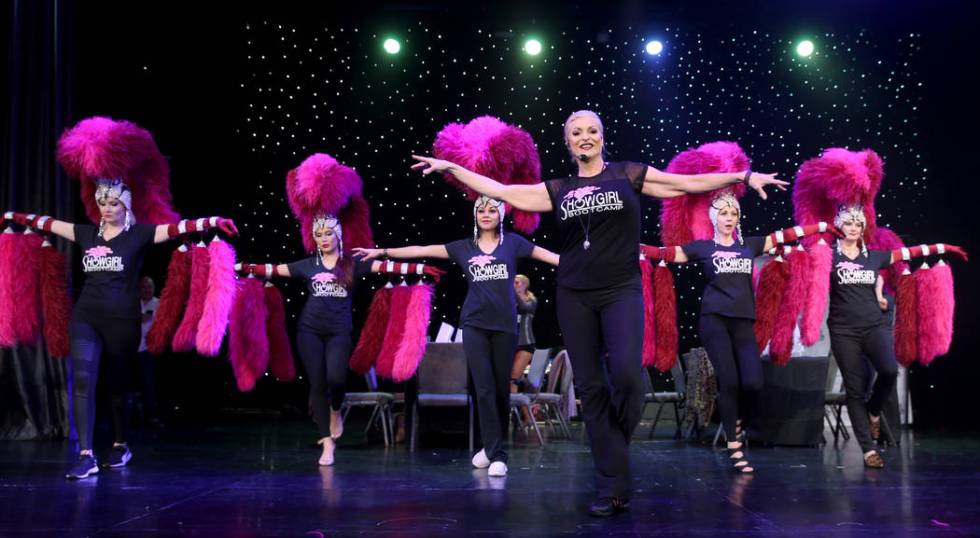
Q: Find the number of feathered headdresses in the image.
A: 5